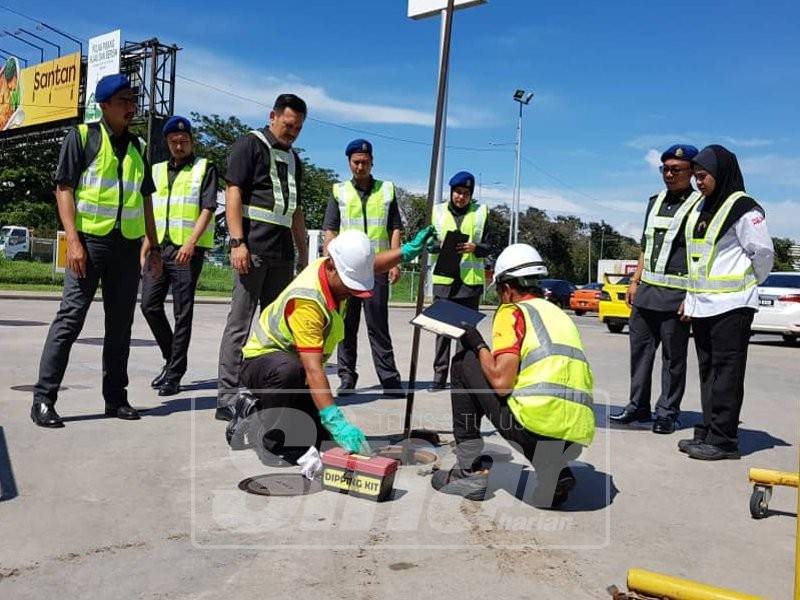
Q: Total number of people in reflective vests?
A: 9